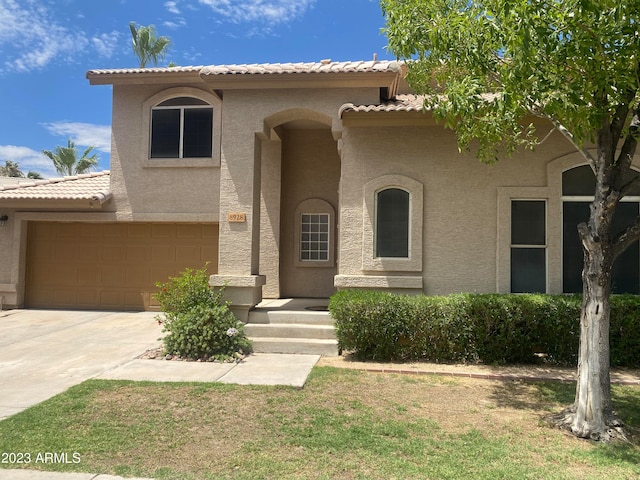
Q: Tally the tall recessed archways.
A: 1